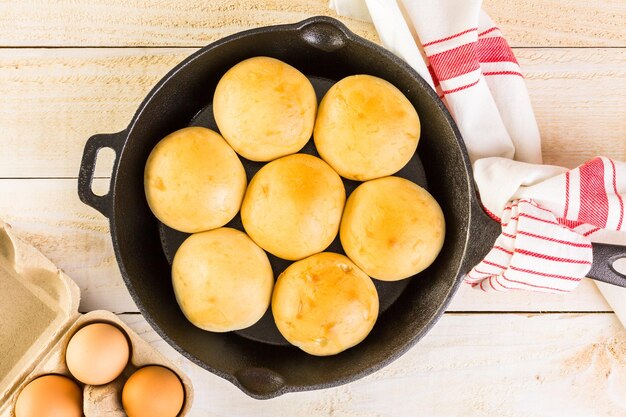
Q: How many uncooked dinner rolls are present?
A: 0